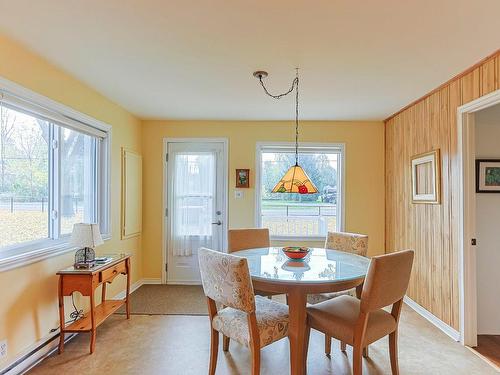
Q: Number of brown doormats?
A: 1